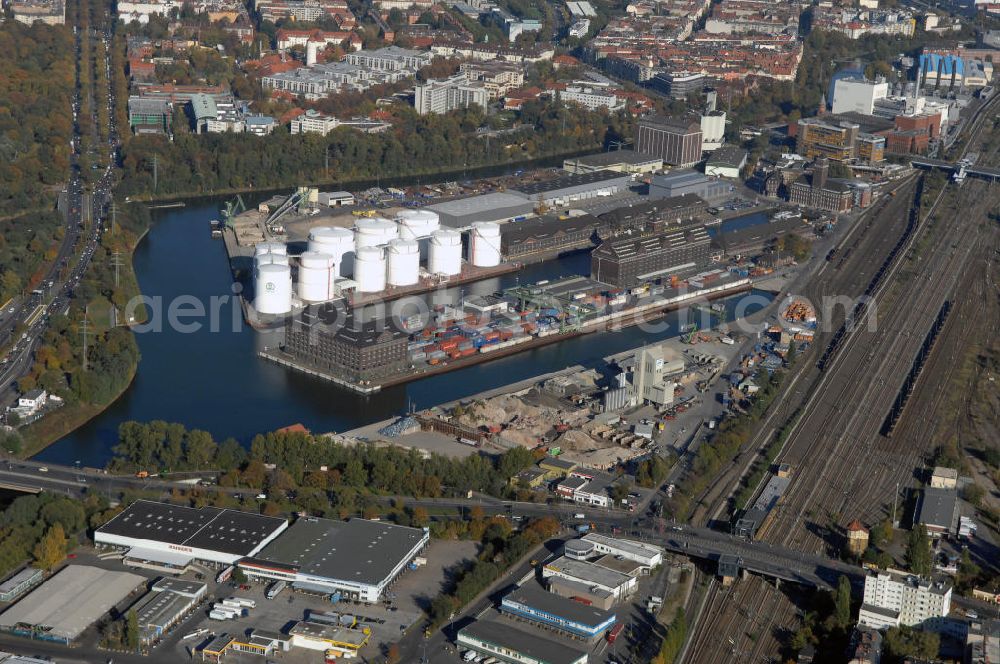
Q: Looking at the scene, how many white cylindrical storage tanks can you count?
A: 11